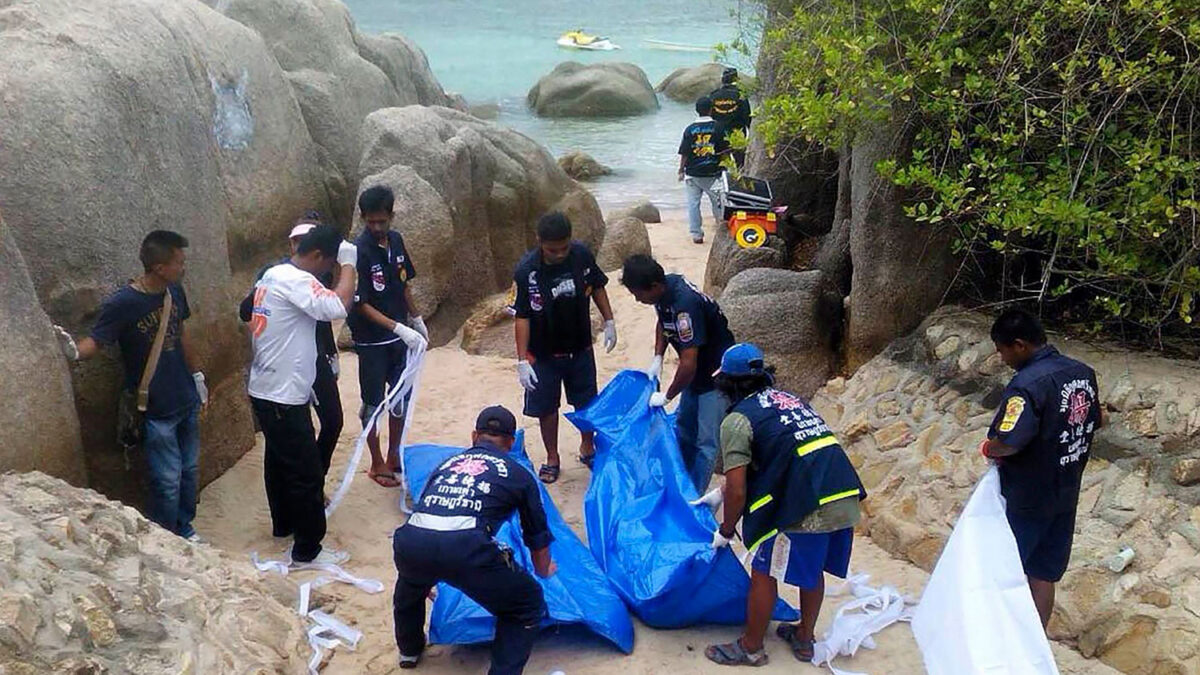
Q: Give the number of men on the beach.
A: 11